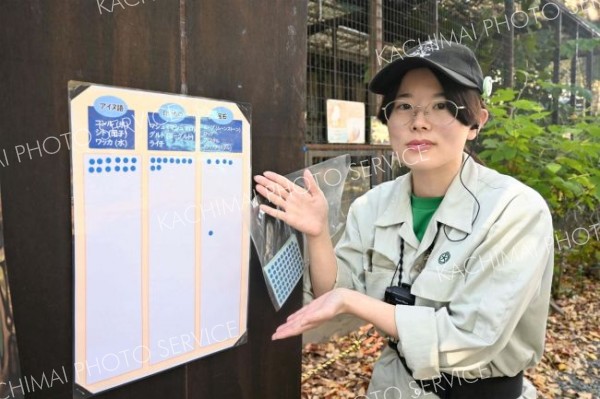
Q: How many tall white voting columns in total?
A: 3